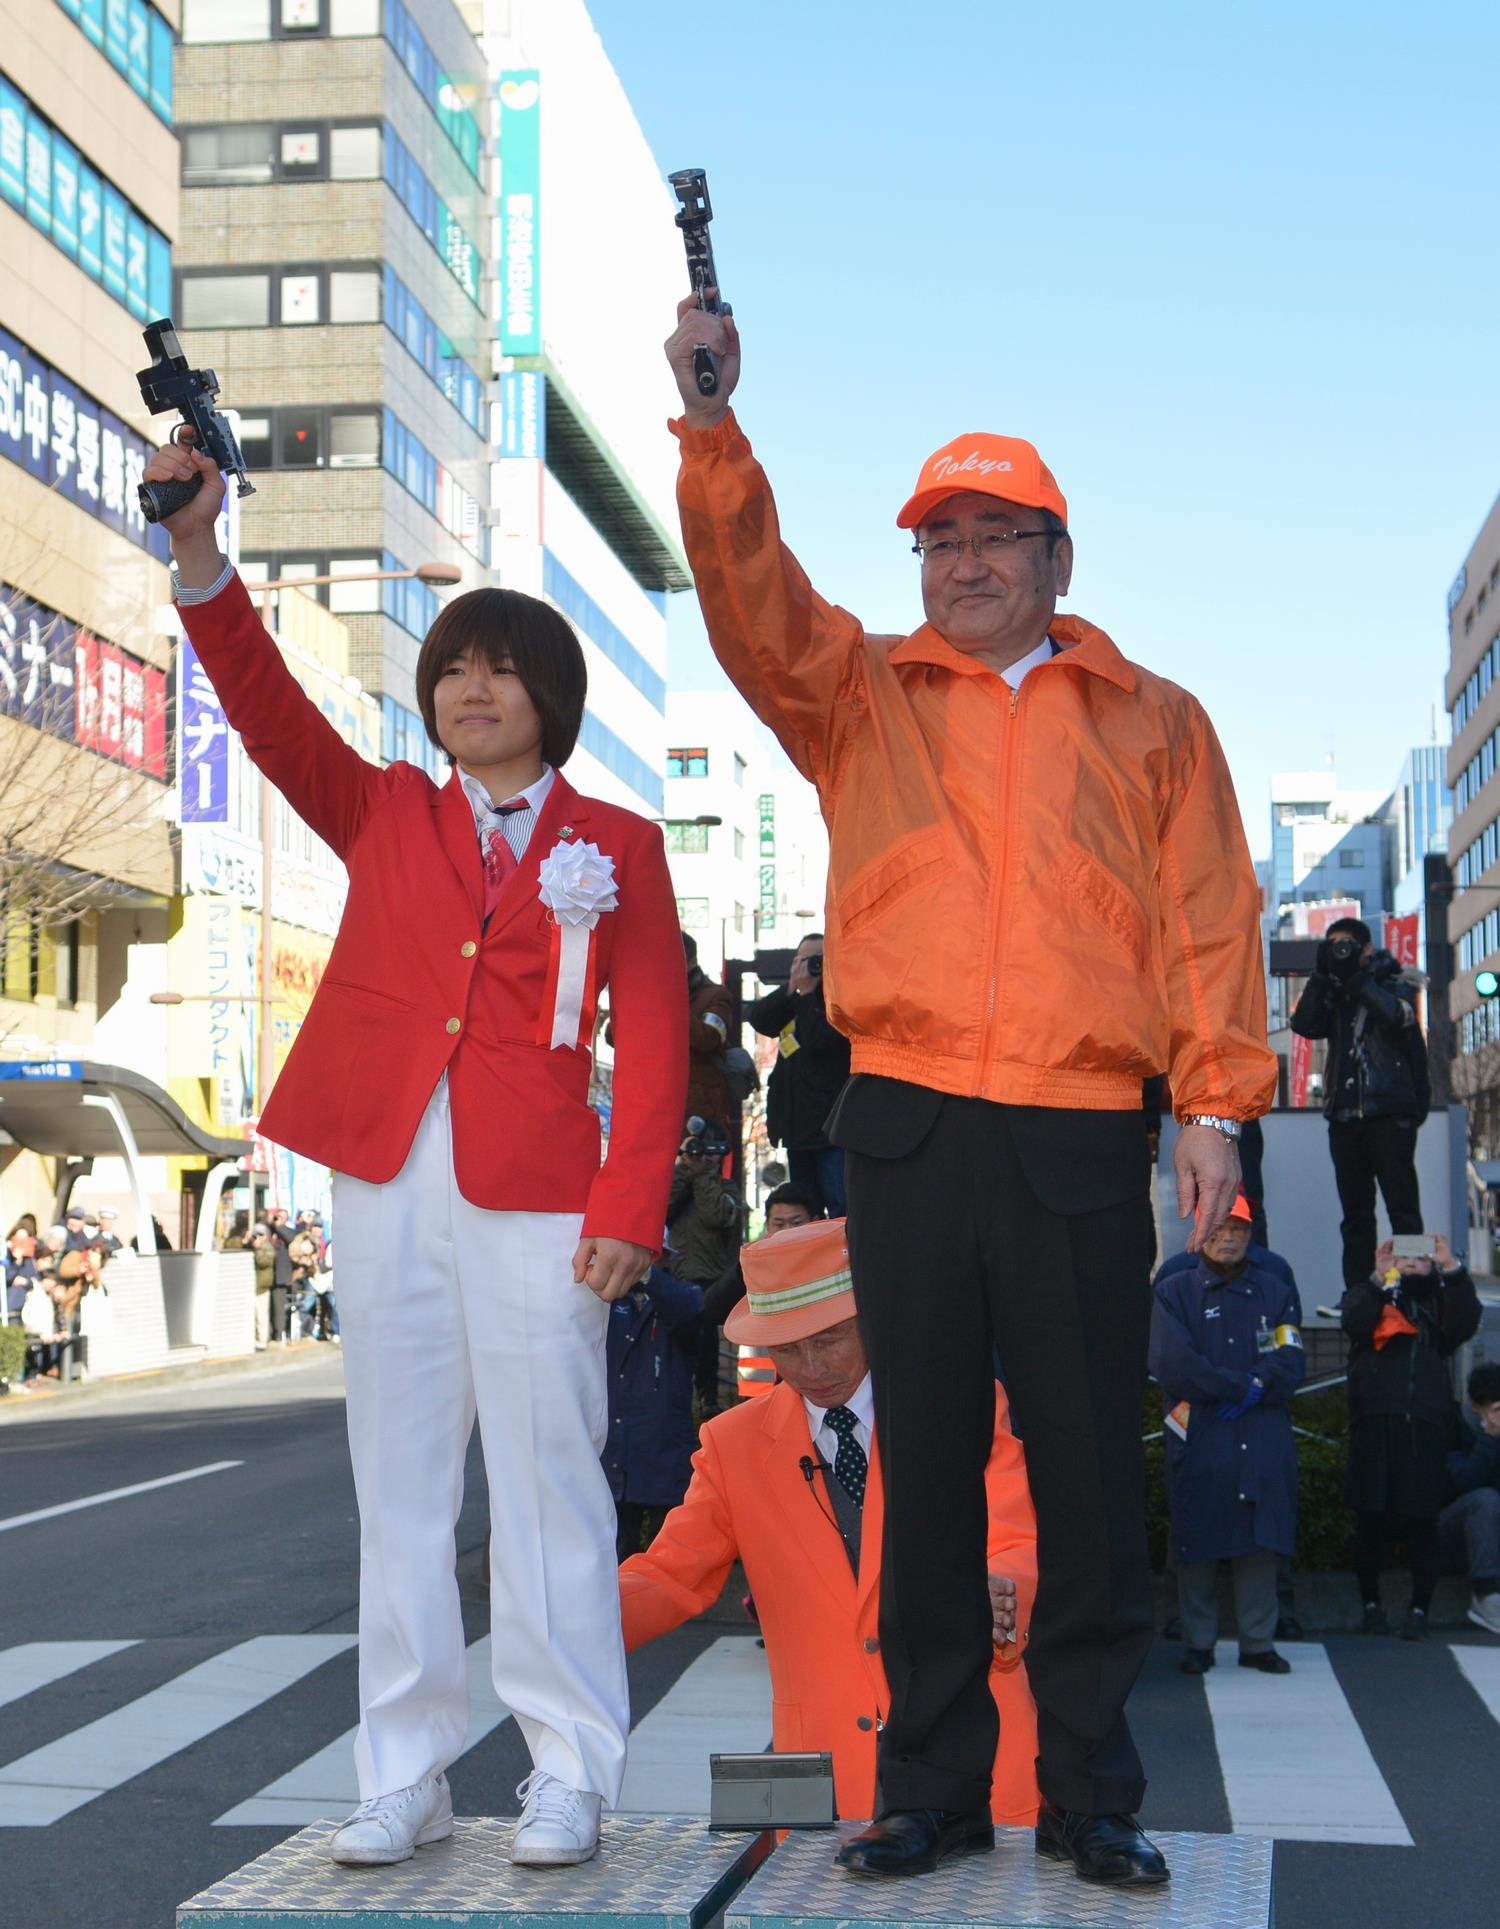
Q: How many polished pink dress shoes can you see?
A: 0